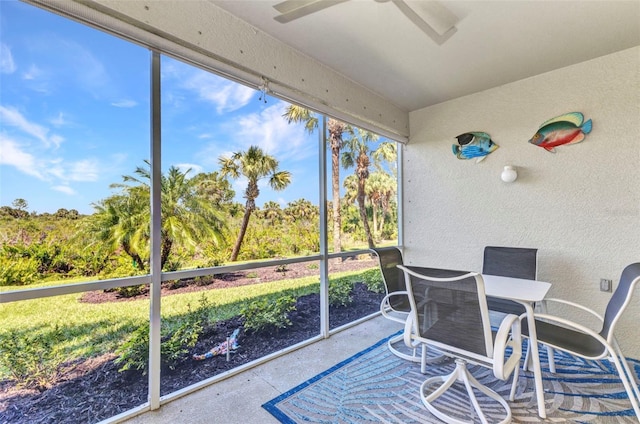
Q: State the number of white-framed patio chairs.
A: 4